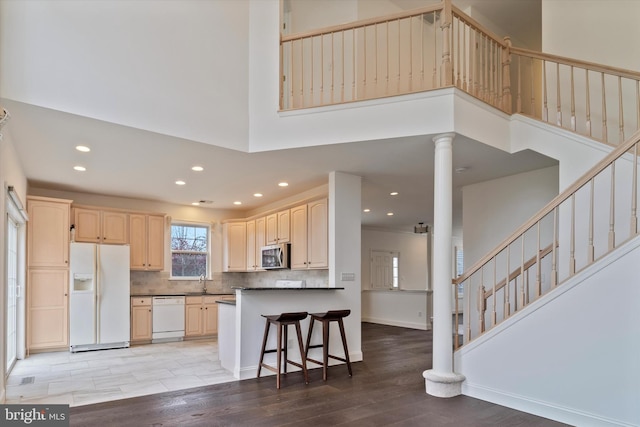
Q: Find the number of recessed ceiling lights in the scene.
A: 11